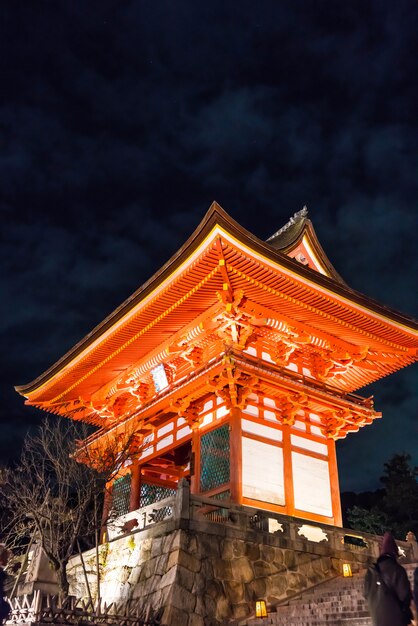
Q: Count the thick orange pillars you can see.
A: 6